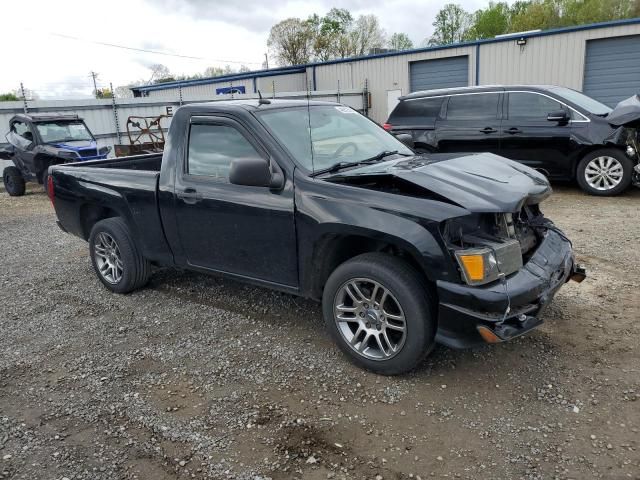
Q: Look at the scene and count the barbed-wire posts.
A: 8